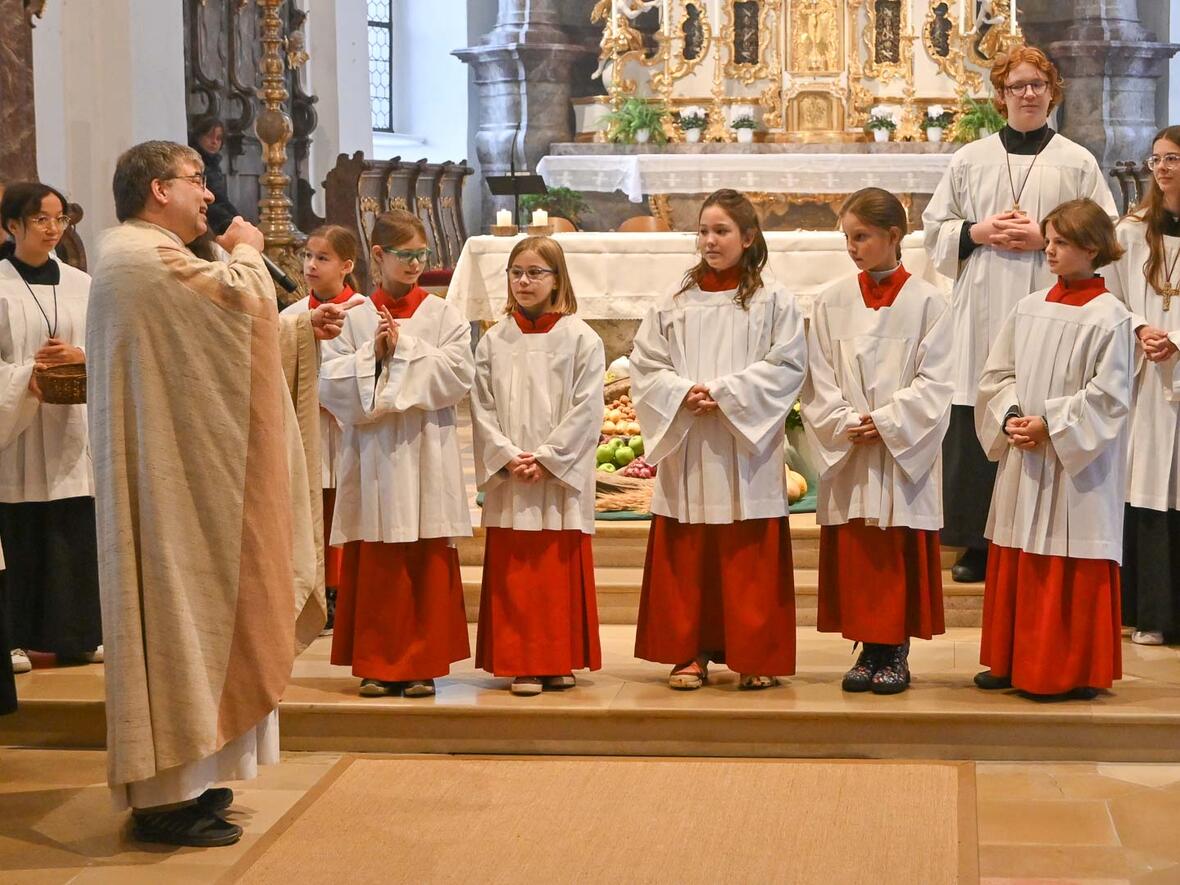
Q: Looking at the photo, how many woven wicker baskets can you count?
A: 1